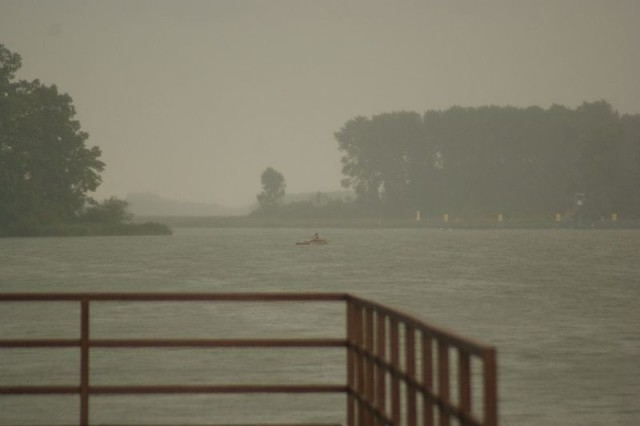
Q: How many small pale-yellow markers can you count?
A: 5